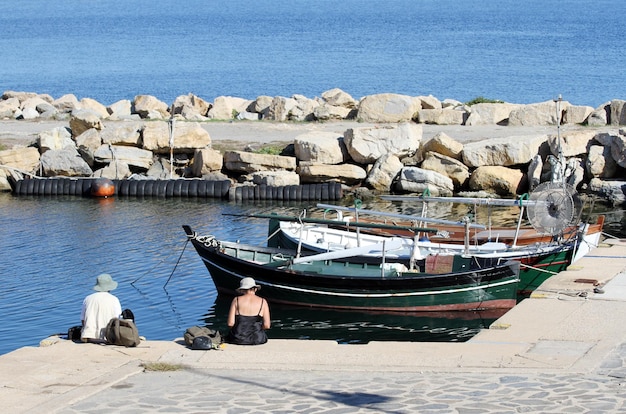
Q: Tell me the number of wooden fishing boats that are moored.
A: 3